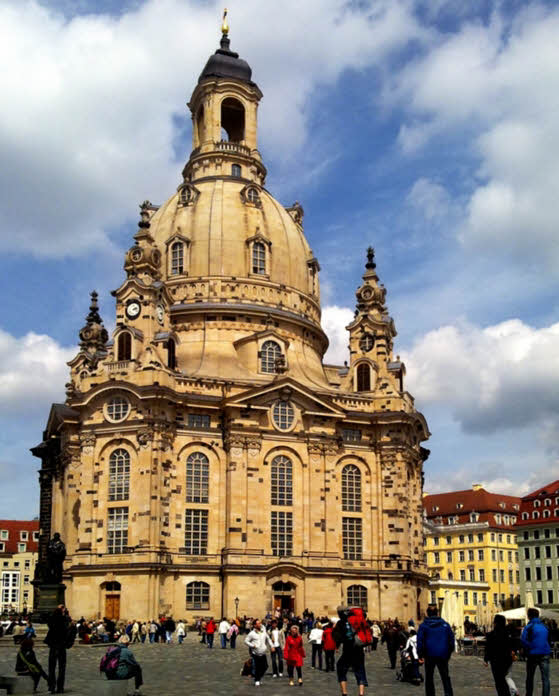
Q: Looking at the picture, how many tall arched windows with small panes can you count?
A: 4